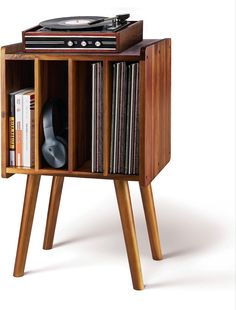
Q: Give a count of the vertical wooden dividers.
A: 3